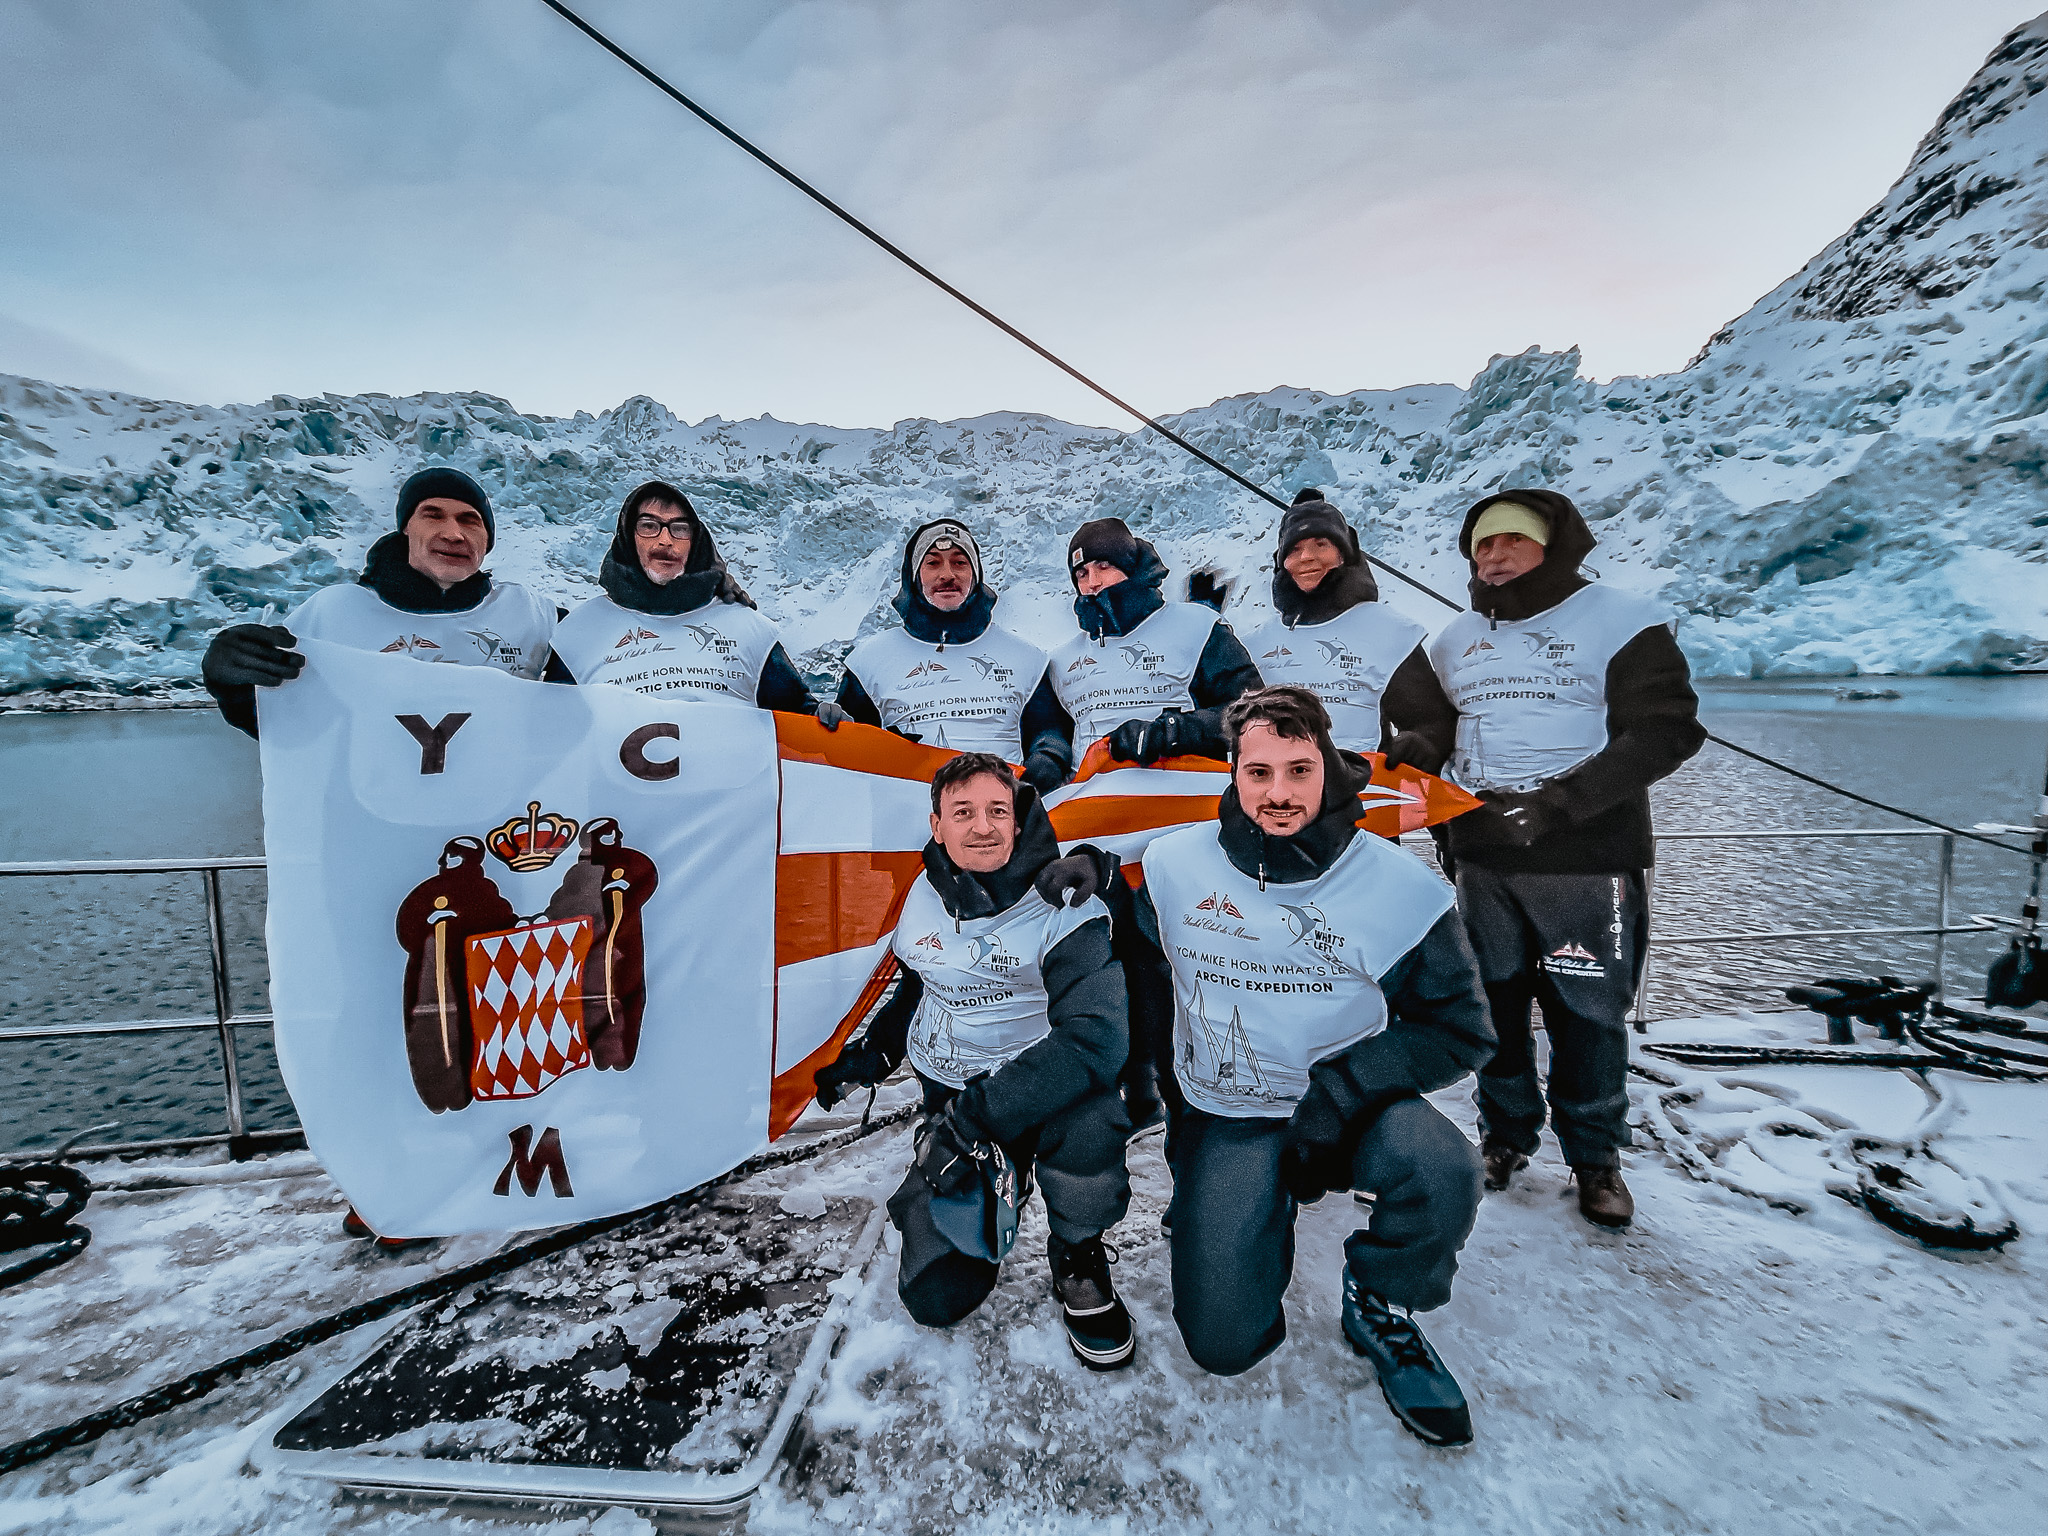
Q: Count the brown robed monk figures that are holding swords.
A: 2